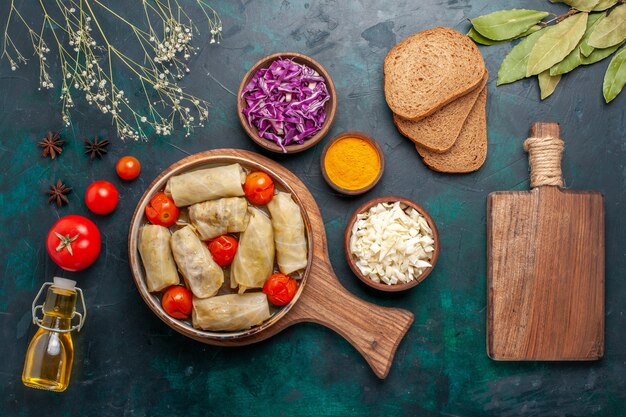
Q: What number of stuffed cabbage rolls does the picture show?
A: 7